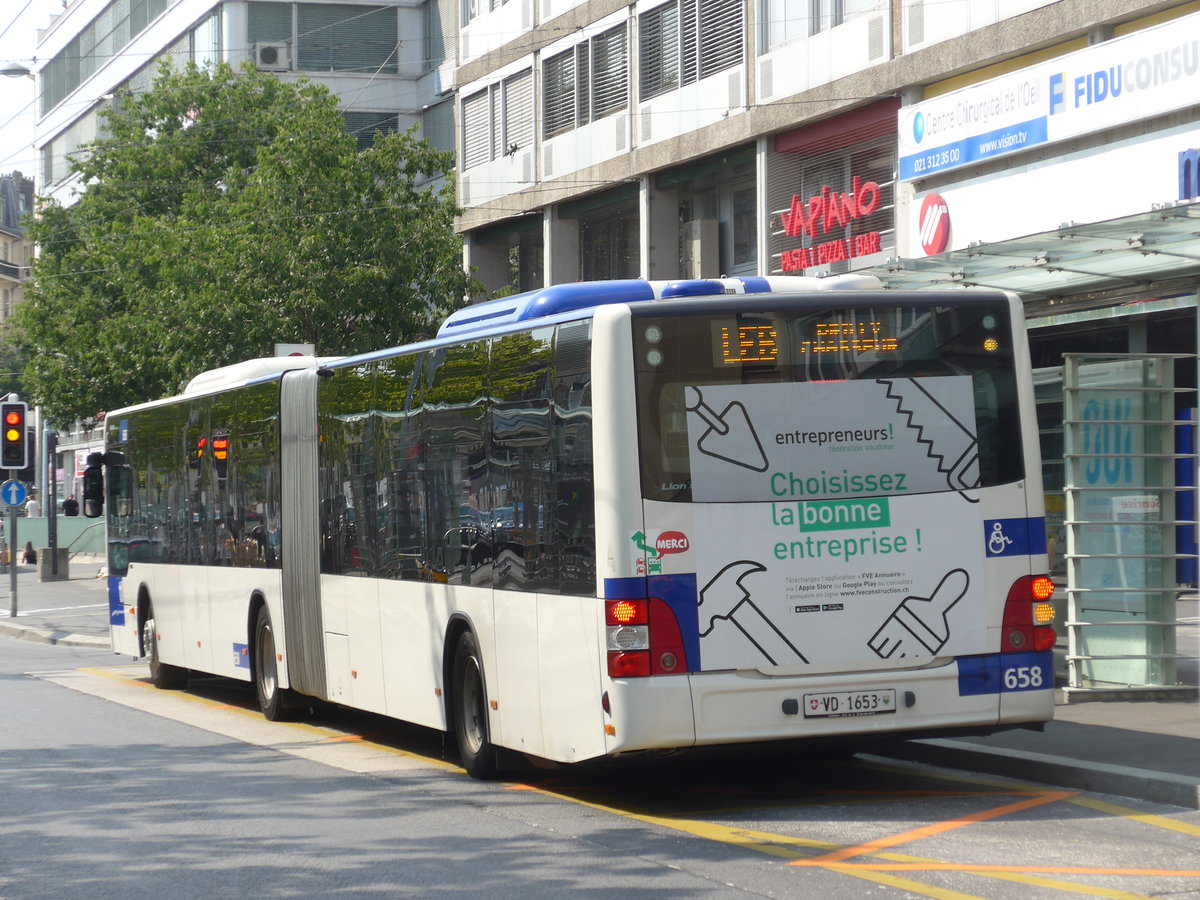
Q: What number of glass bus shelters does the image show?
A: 1